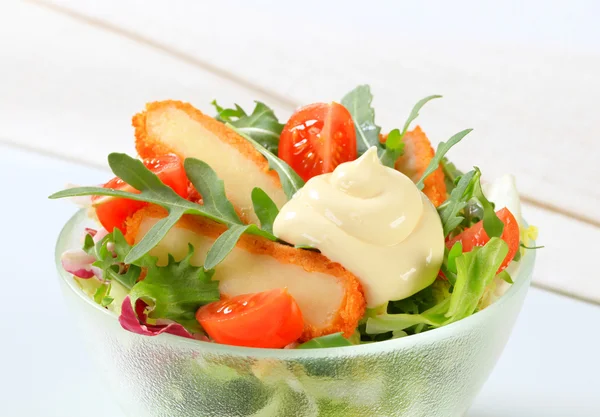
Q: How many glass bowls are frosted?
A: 1